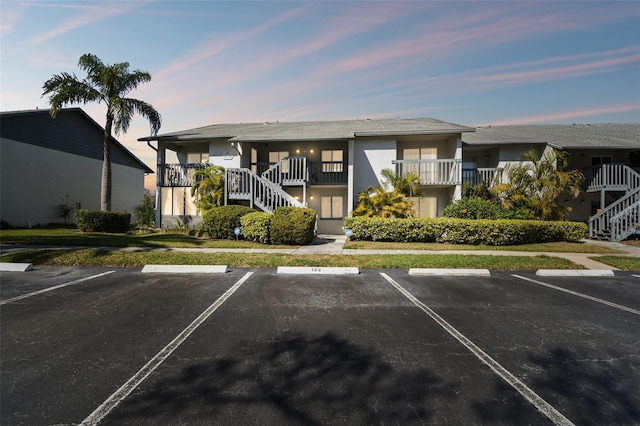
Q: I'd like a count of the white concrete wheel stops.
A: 5